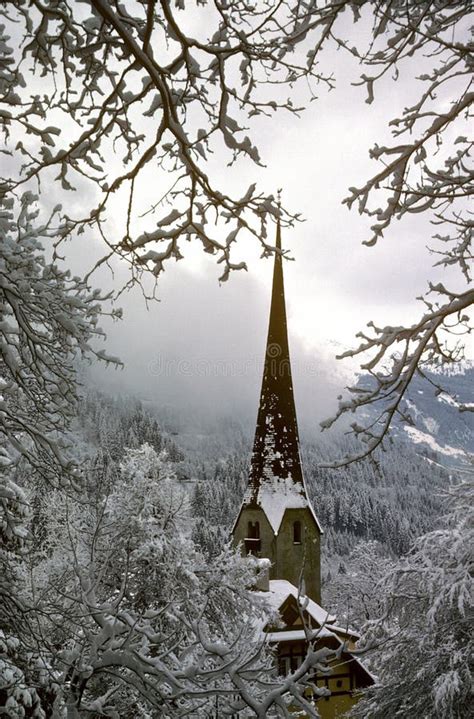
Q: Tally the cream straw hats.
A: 0